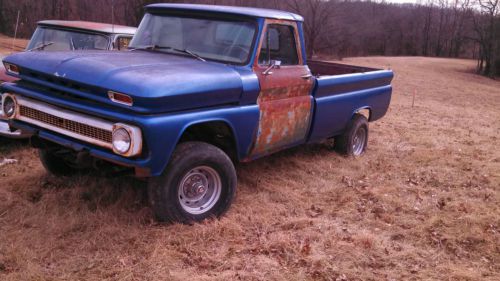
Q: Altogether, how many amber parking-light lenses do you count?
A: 2